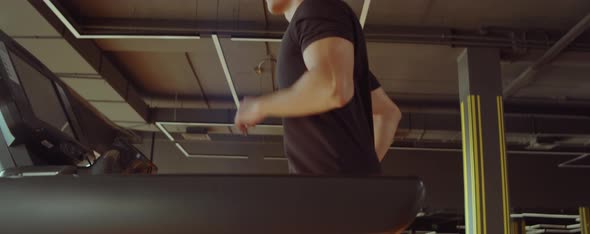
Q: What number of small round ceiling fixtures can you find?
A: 1